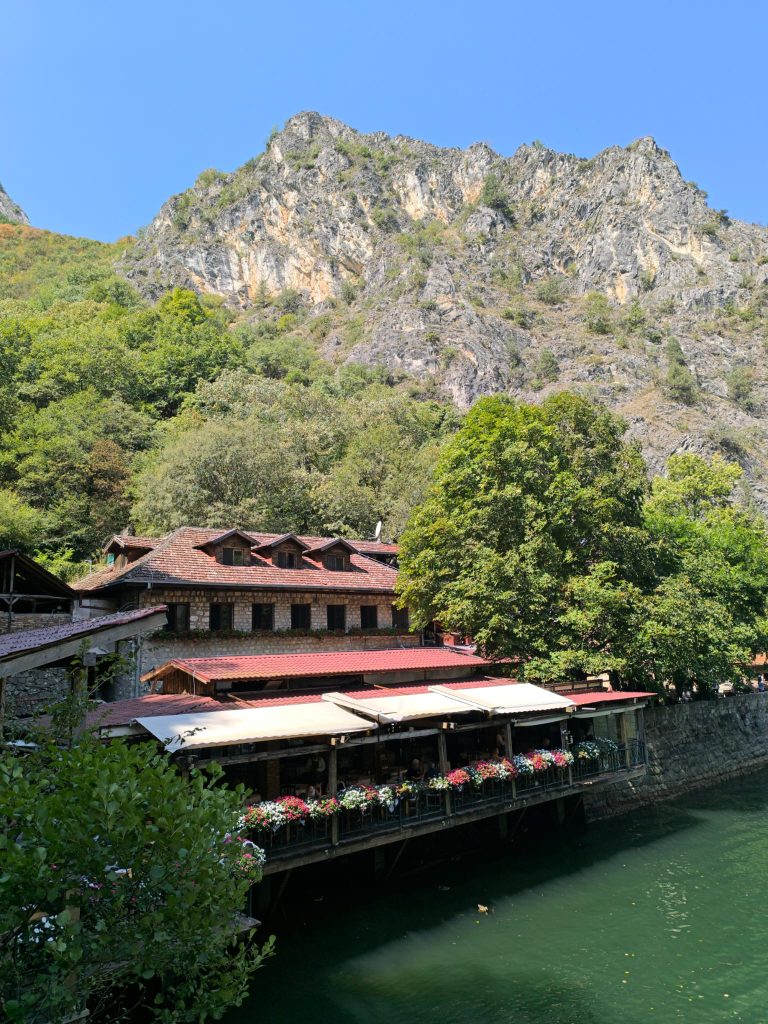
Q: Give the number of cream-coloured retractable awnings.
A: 3